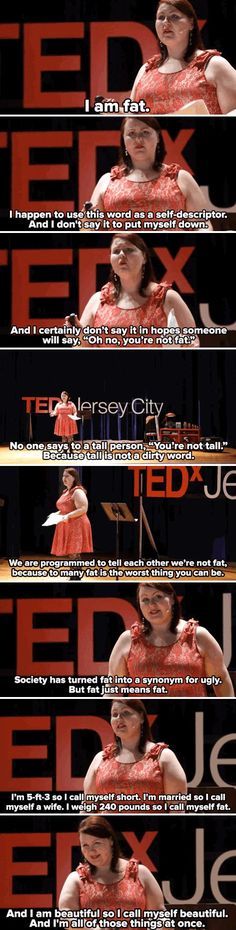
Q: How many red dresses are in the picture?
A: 8